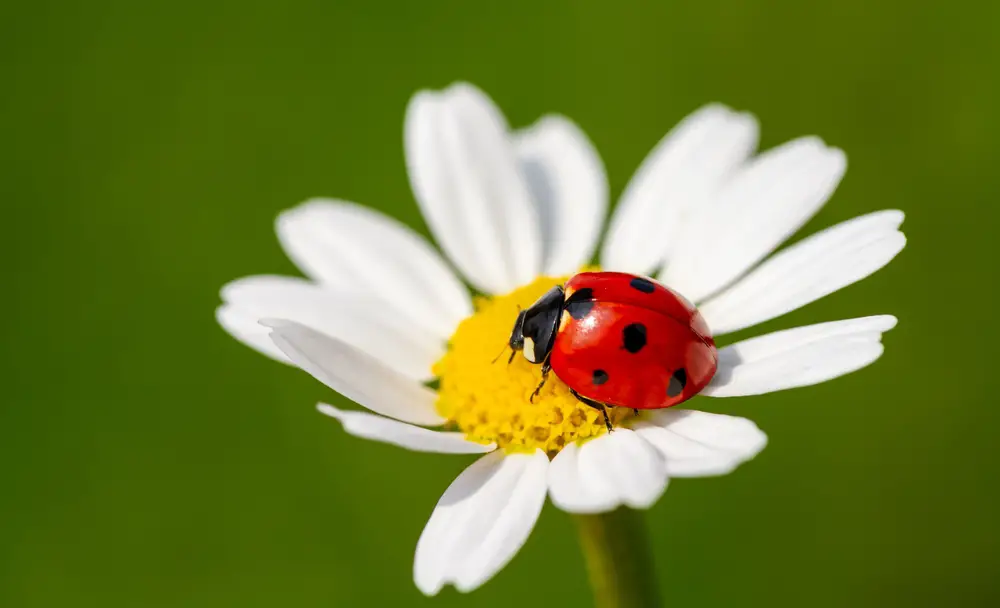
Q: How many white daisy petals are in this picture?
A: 13